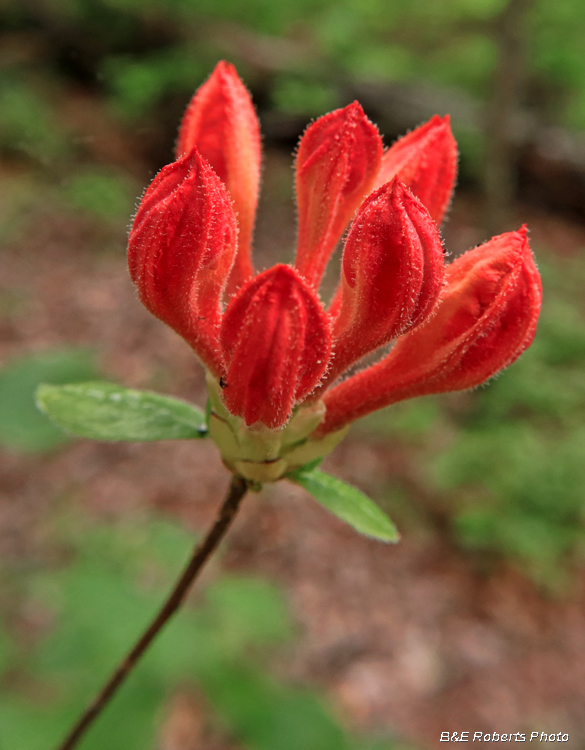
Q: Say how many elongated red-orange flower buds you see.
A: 7